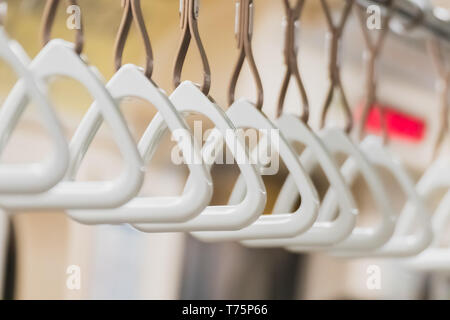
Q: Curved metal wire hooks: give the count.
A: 8